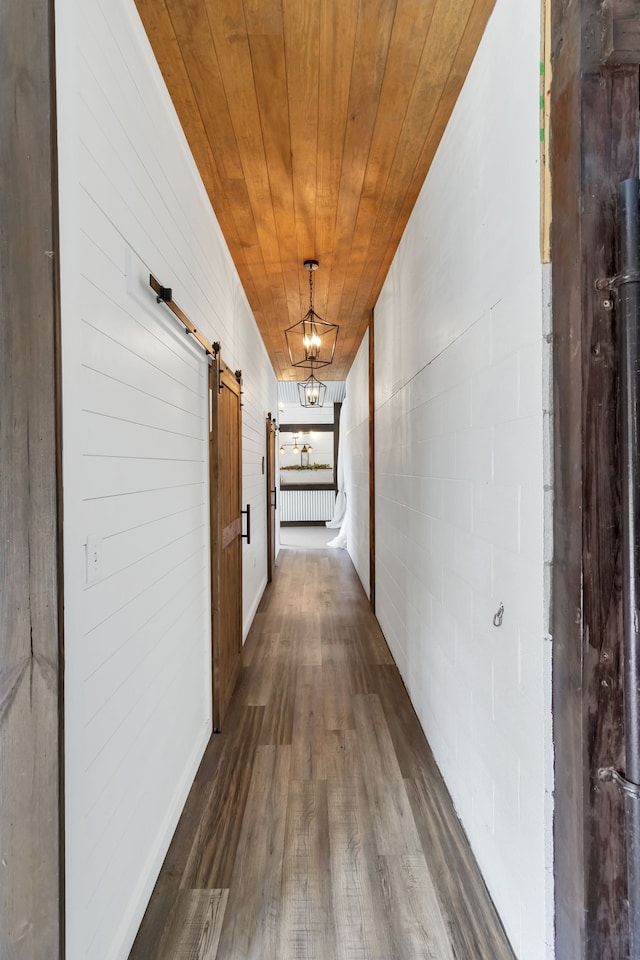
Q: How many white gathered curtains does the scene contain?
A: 2